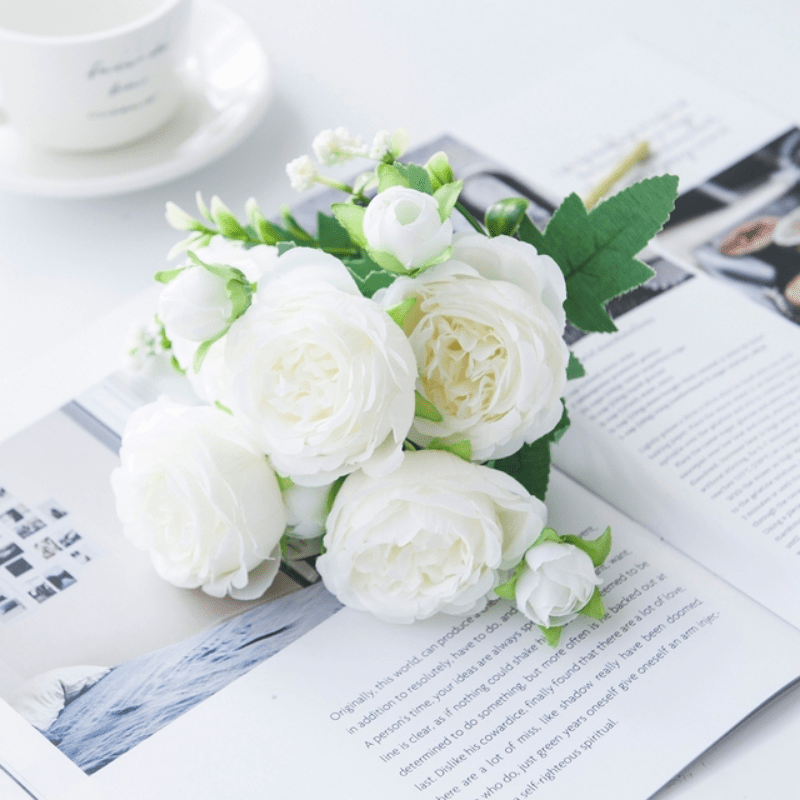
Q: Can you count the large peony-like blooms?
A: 4